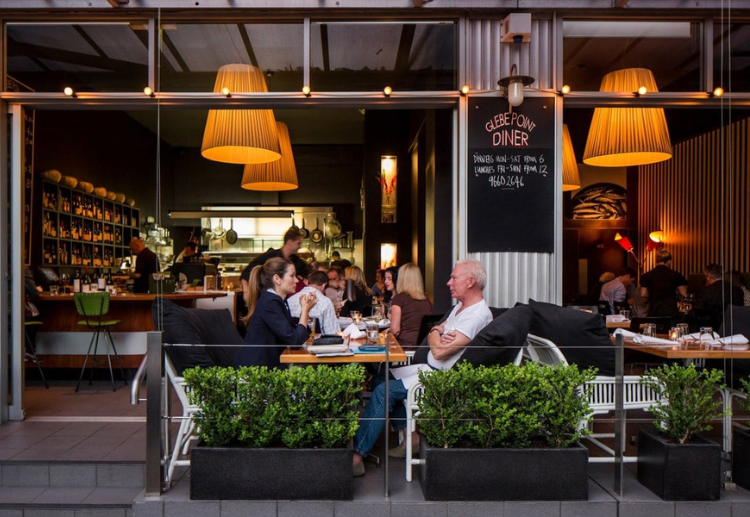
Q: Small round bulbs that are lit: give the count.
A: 9